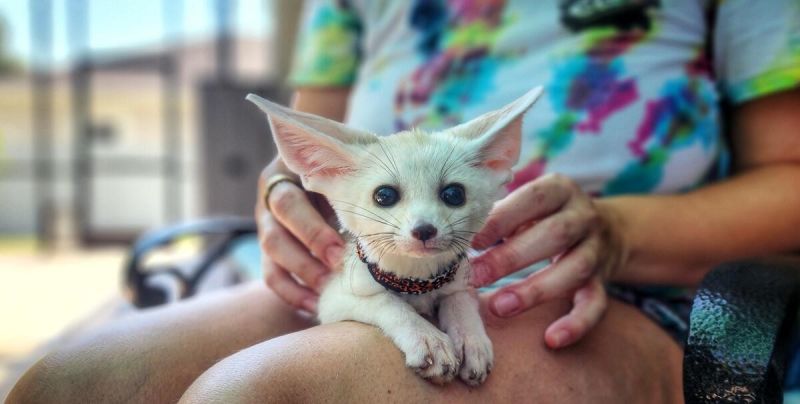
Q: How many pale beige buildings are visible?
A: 1